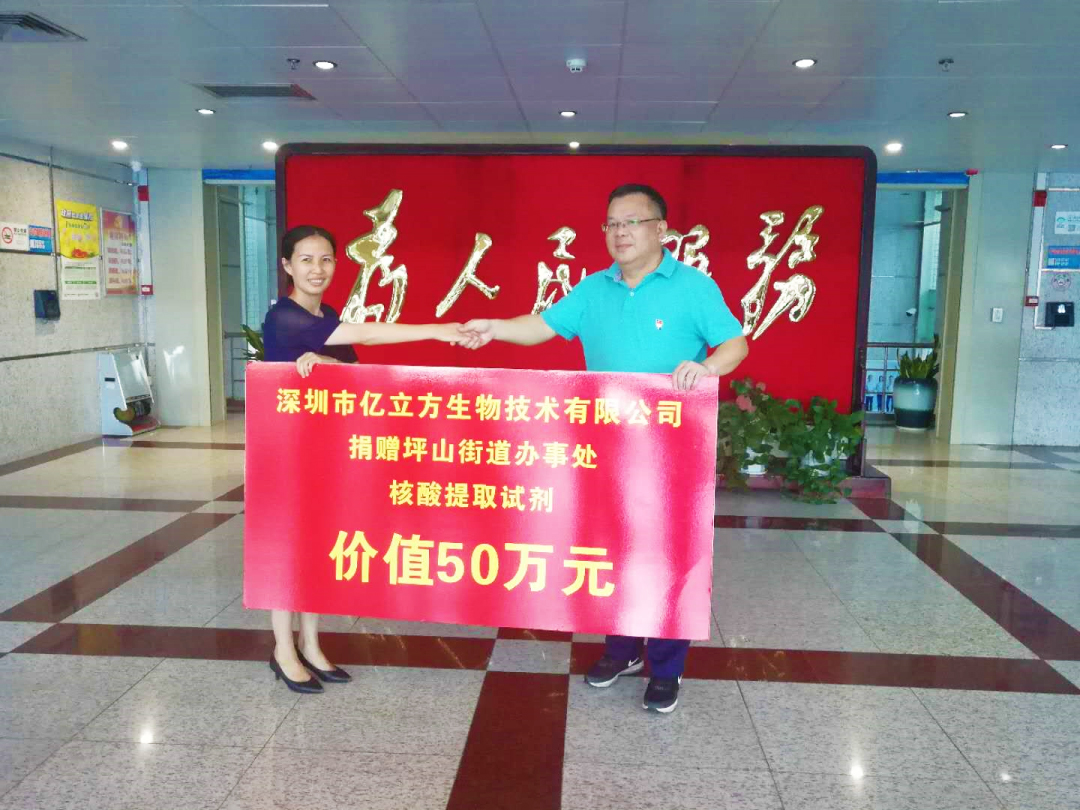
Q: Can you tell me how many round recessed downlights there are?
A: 10